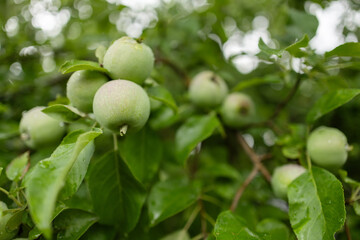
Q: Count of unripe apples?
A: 8